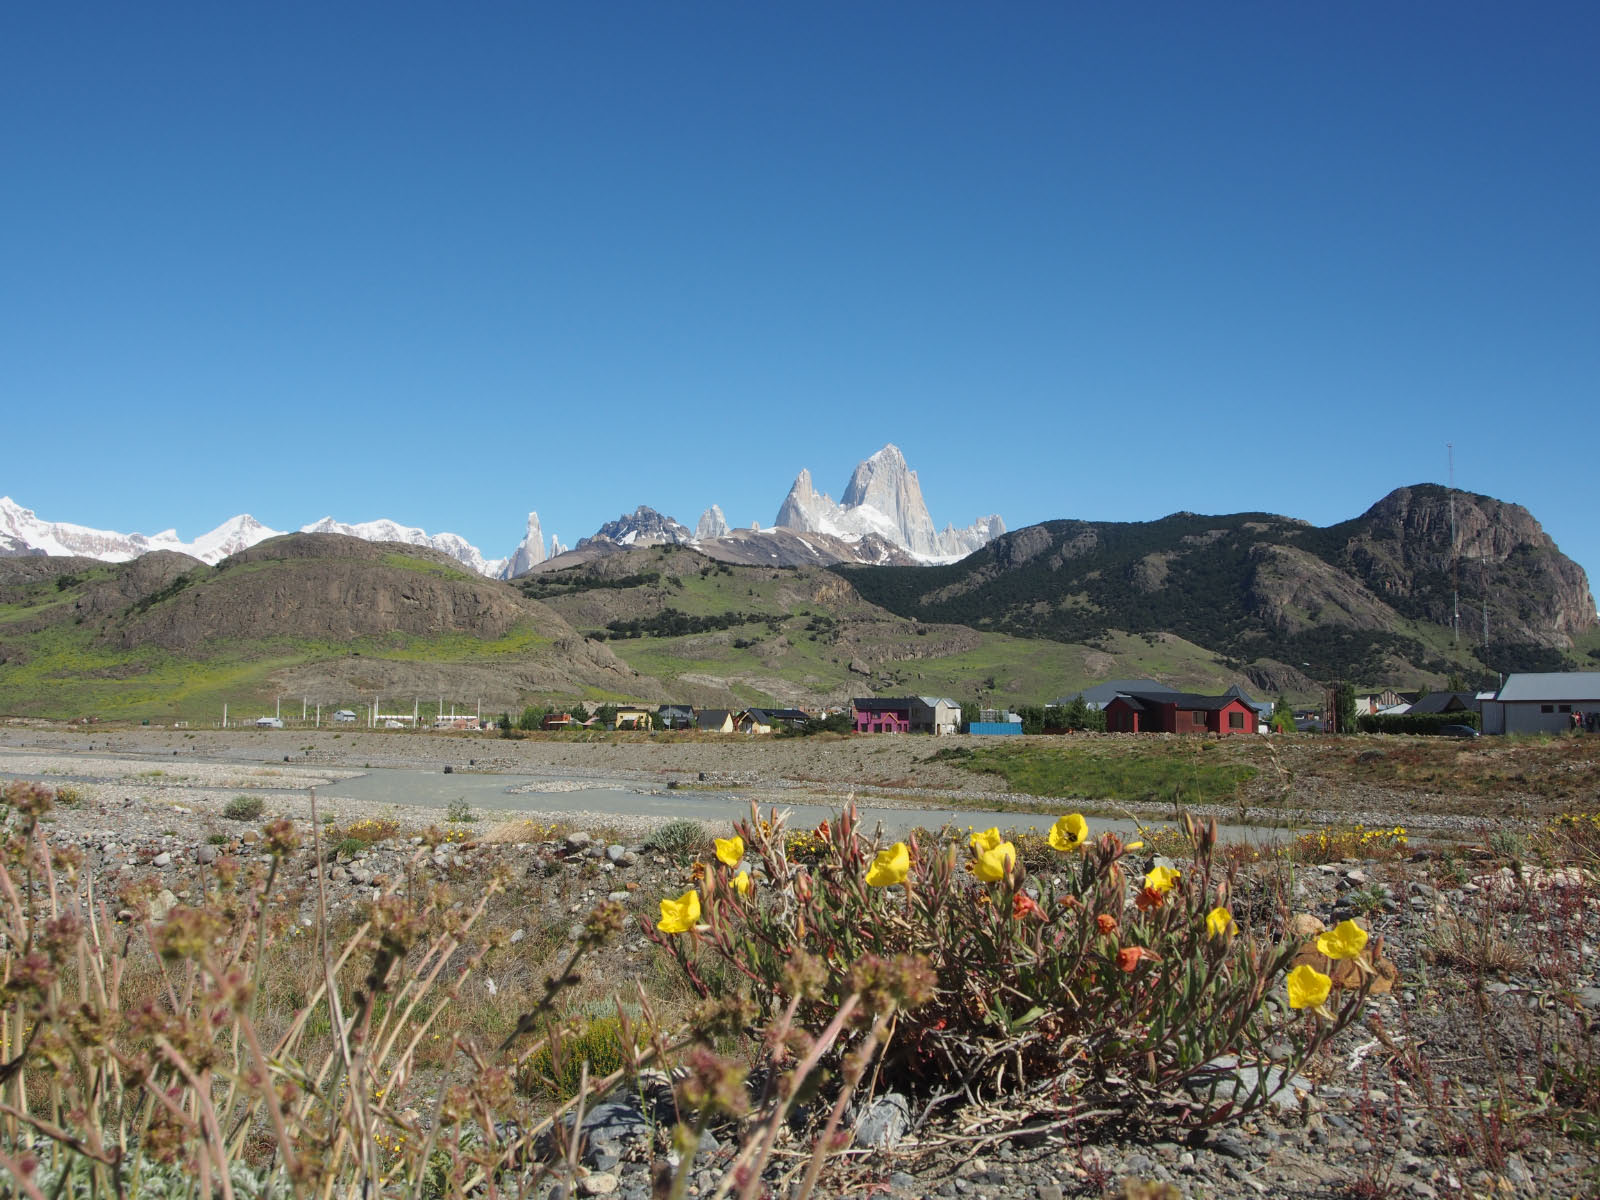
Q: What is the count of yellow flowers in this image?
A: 11